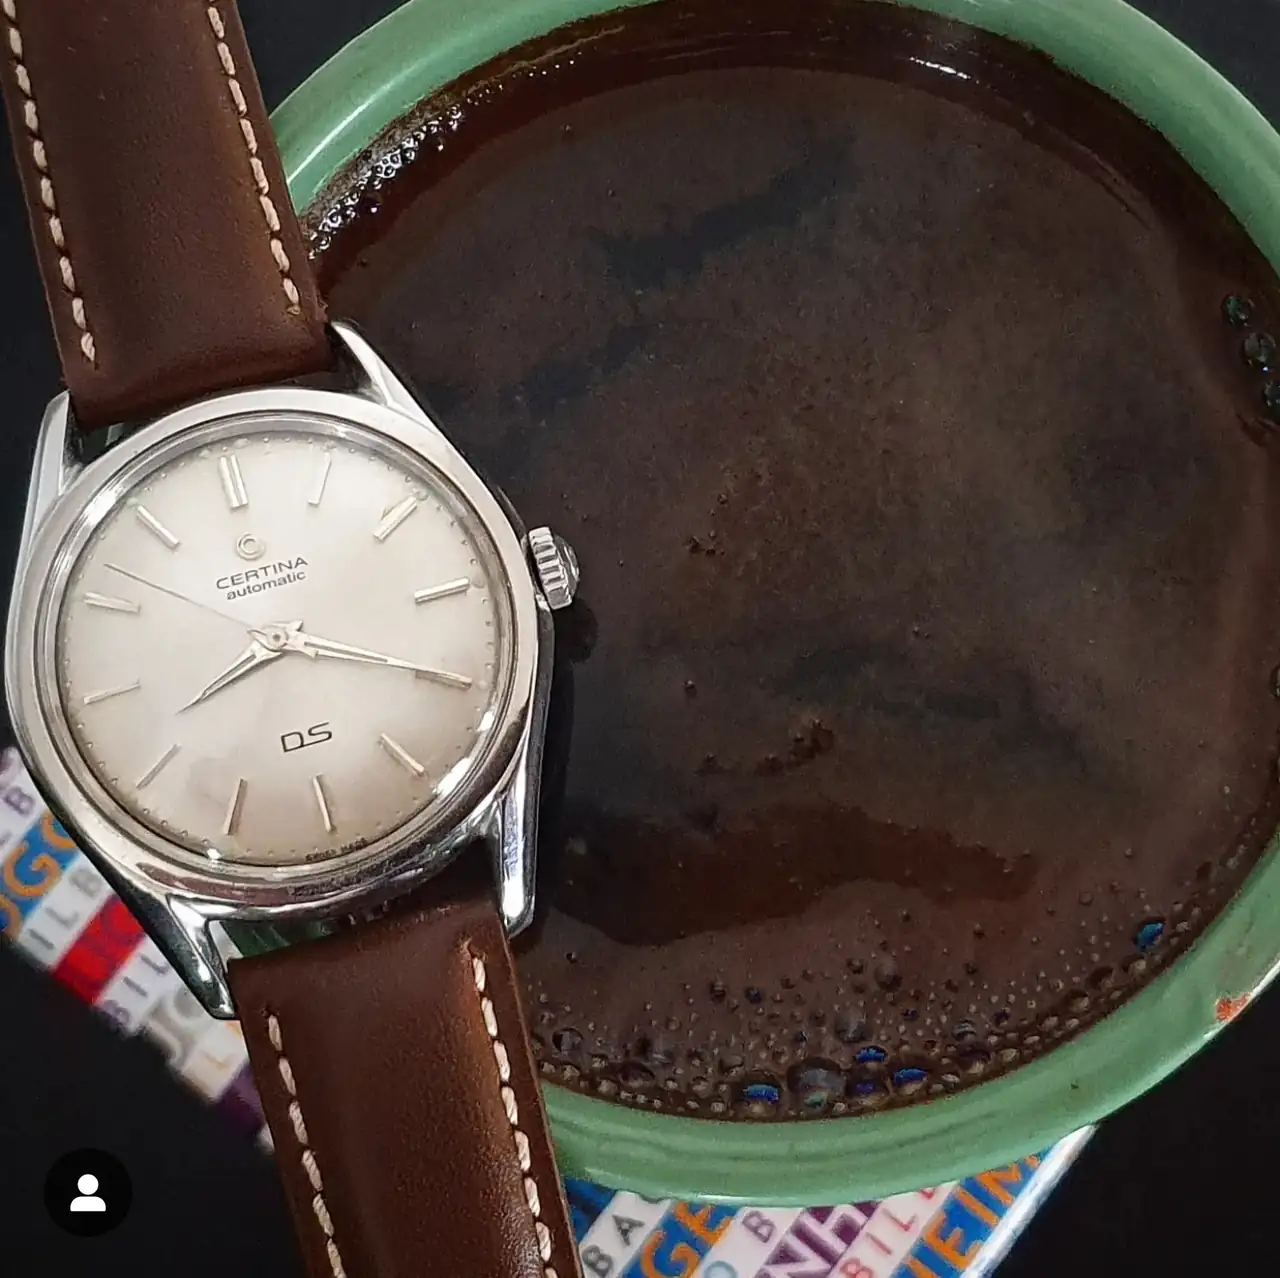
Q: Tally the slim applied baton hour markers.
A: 12